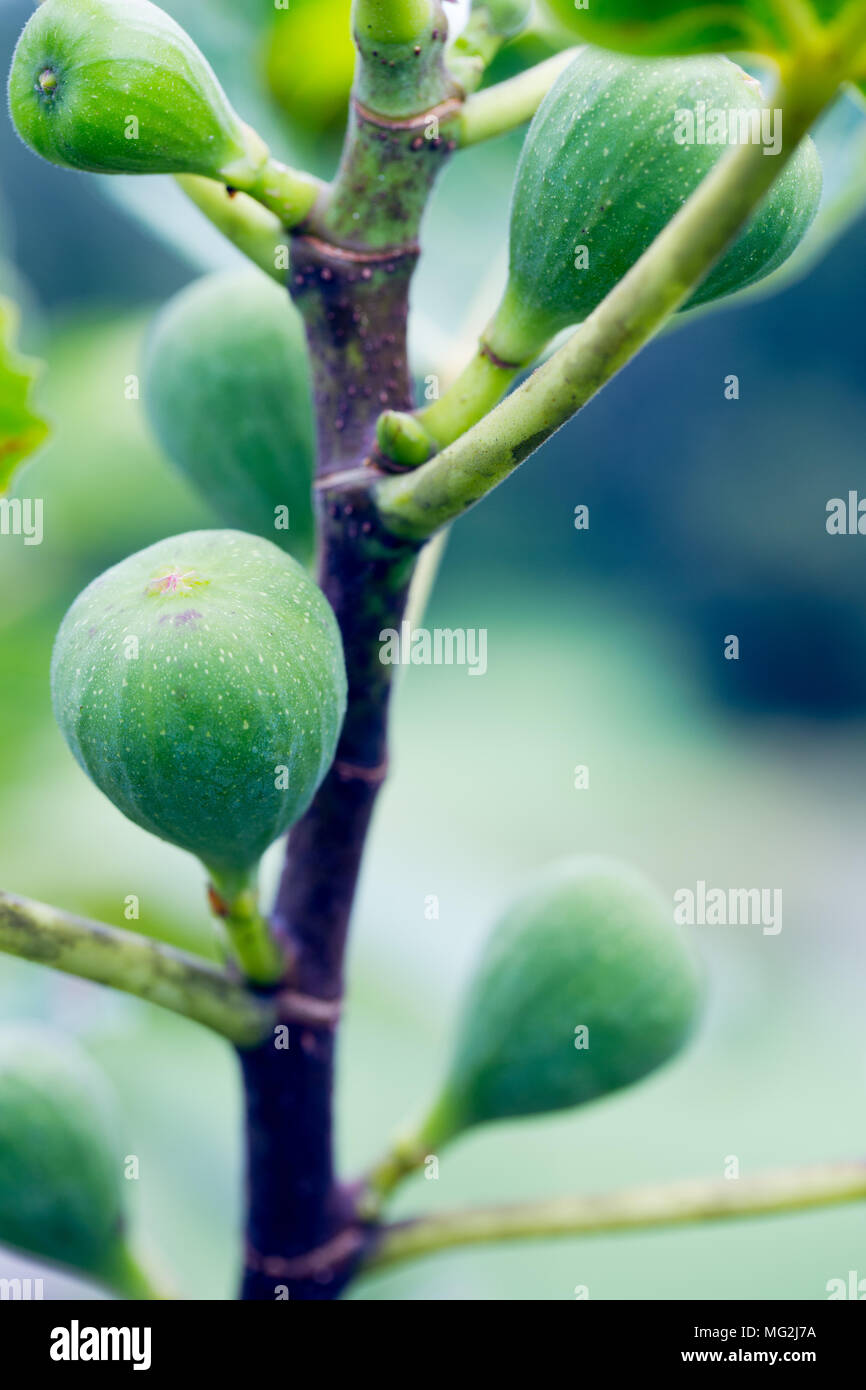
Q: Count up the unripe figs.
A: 6